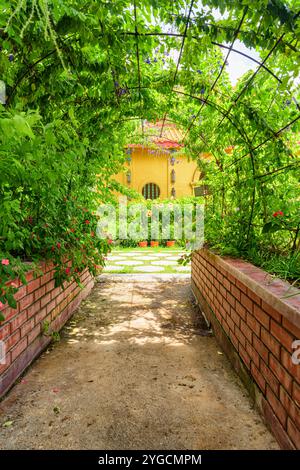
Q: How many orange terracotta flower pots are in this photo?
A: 3